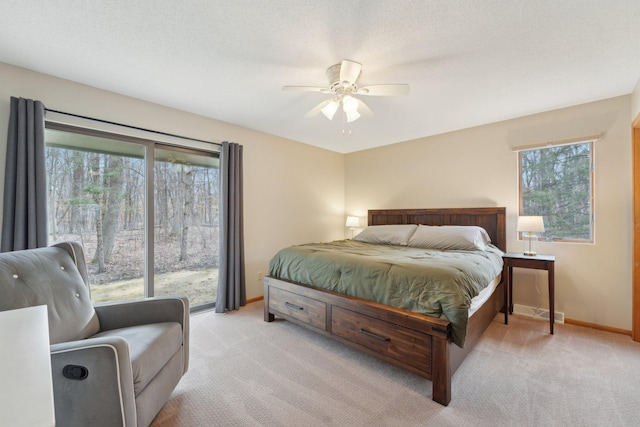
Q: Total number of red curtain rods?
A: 0